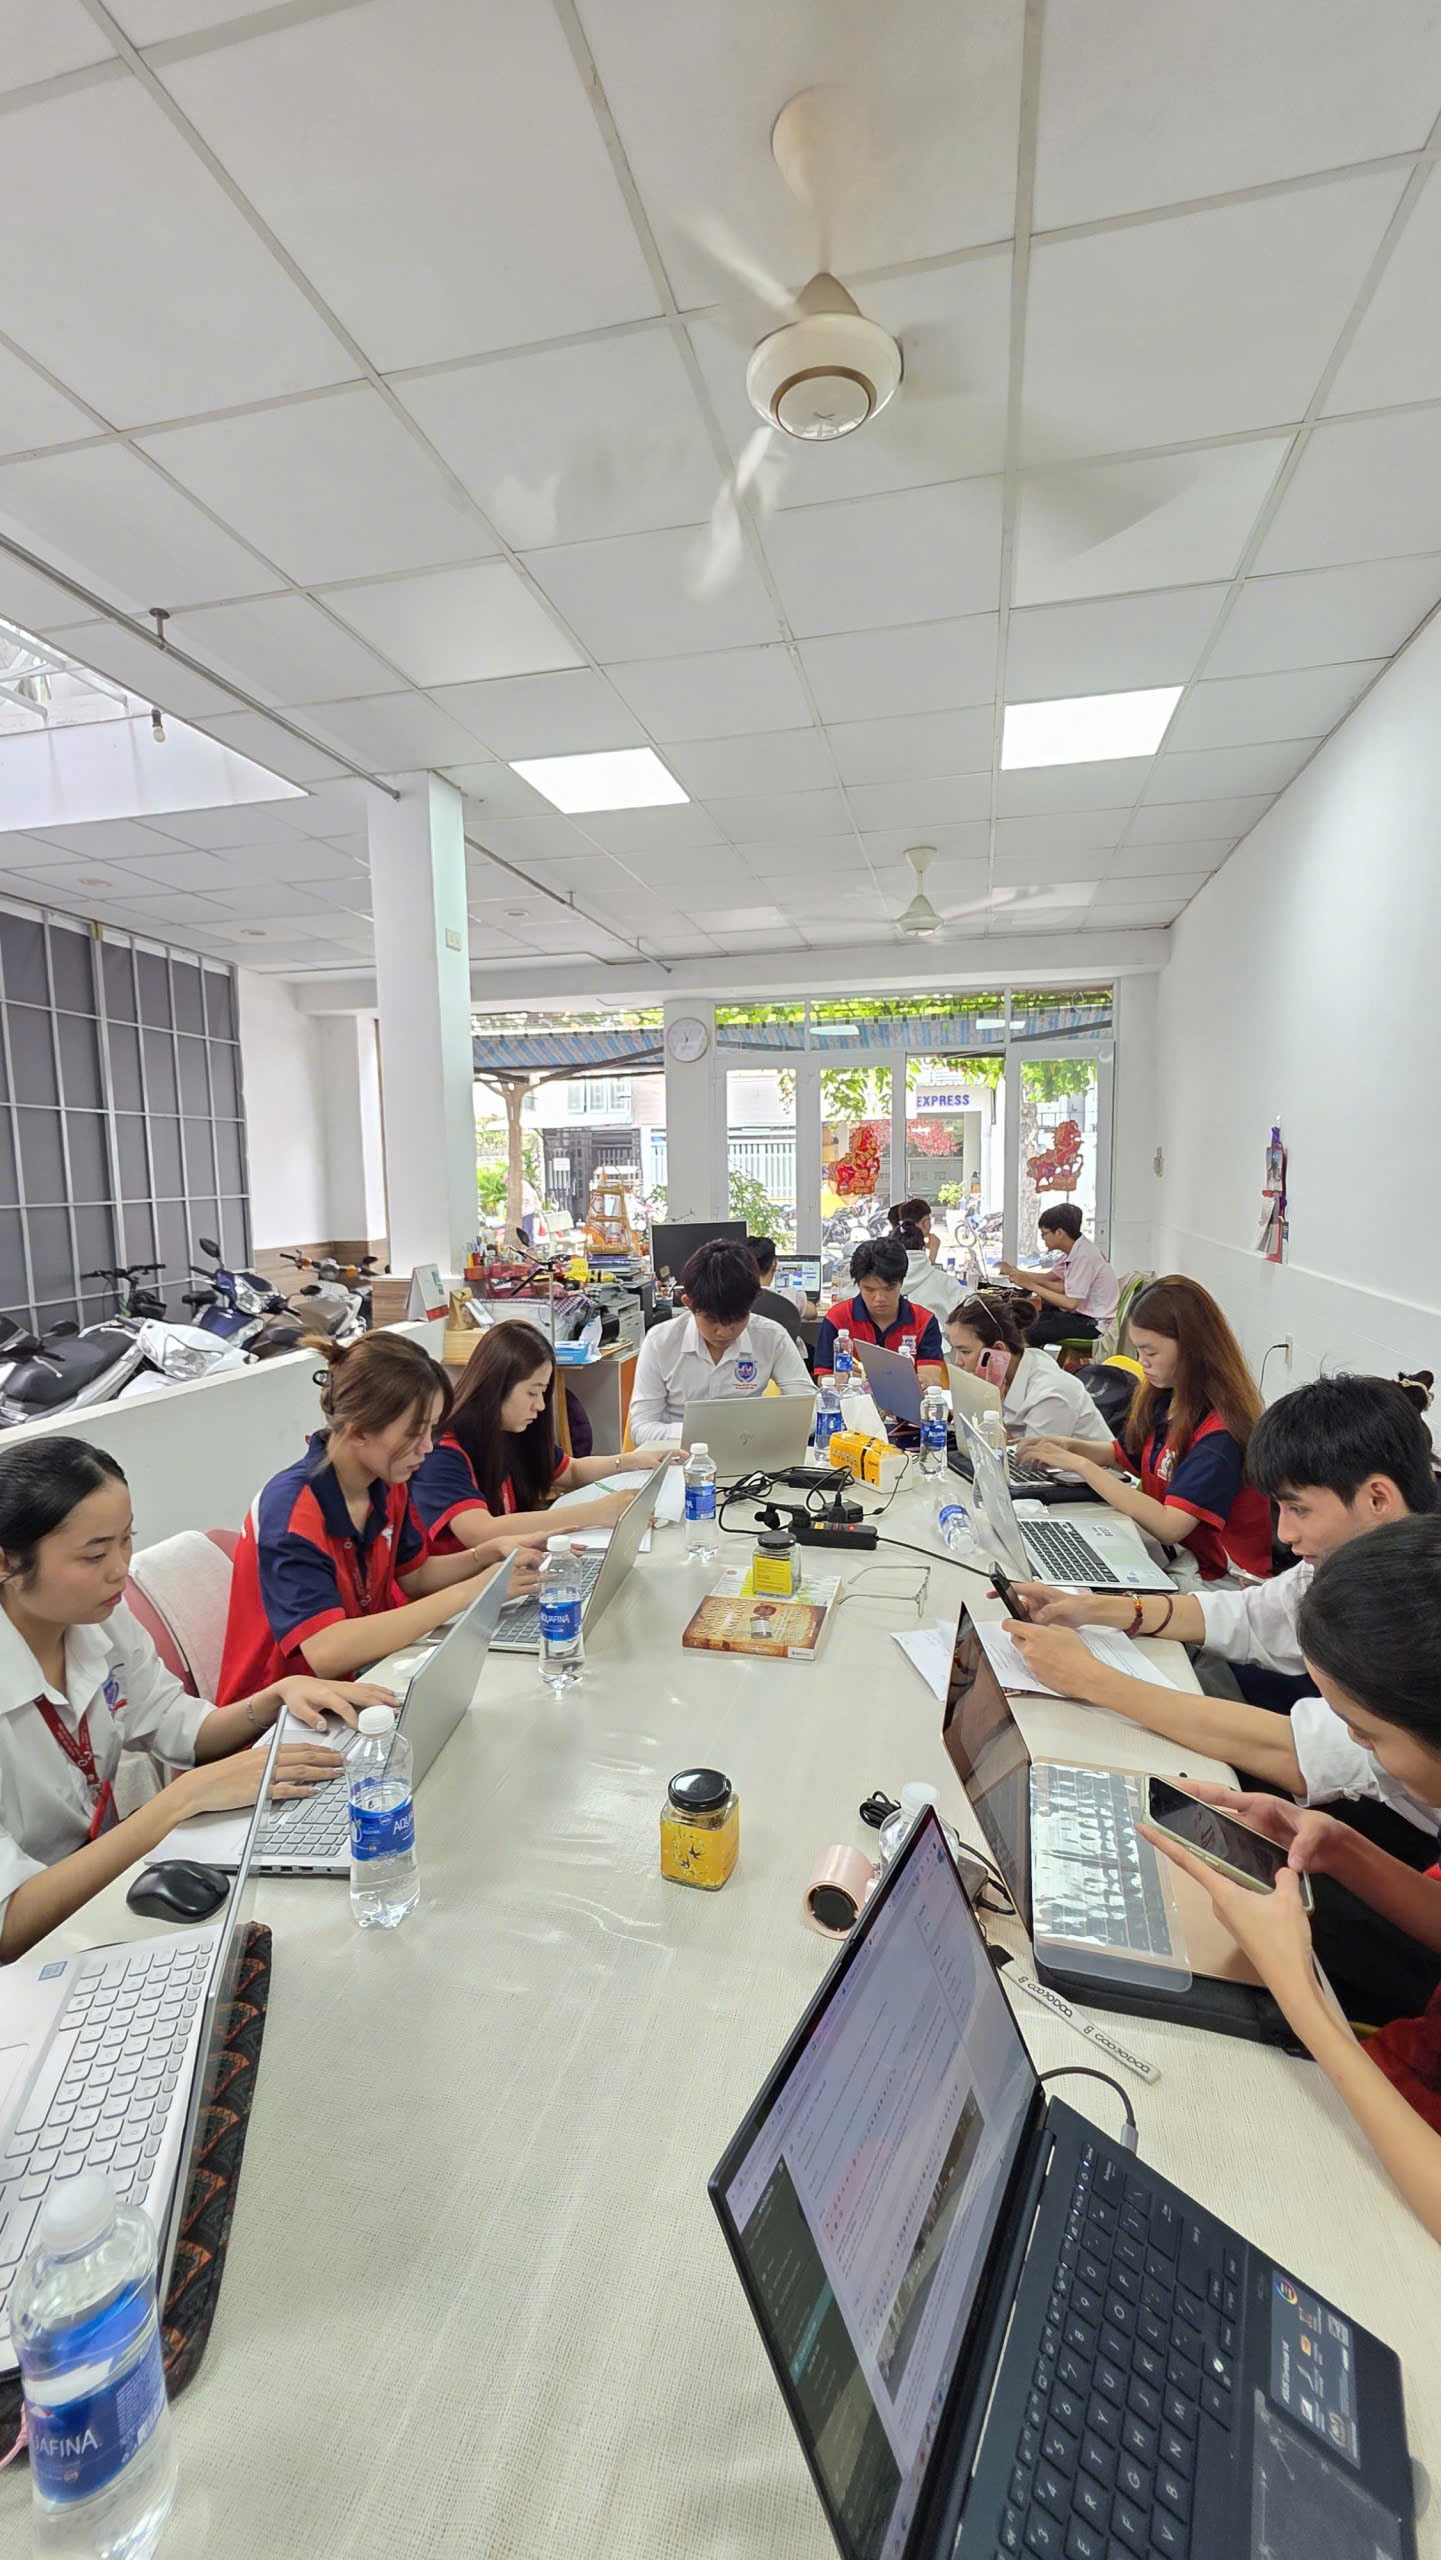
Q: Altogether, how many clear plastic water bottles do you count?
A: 12